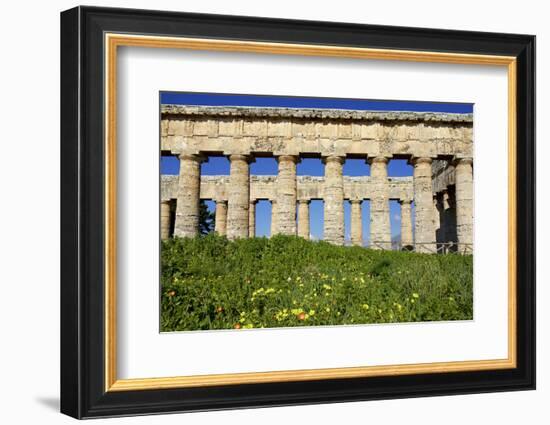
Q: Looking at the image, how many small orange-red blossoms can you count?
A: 4